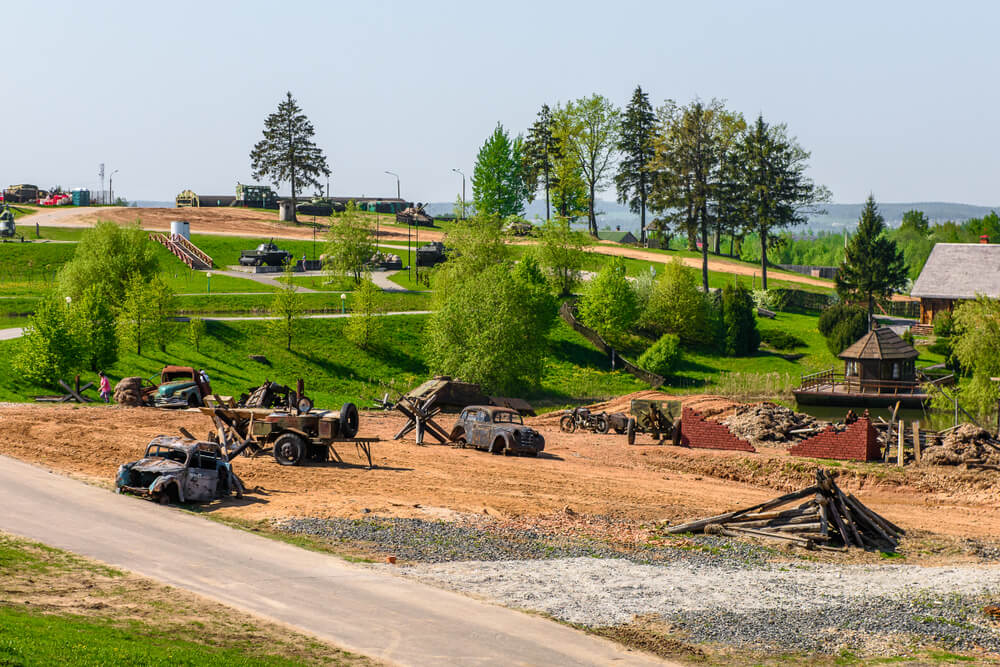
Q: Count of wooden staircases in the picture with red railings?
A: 1